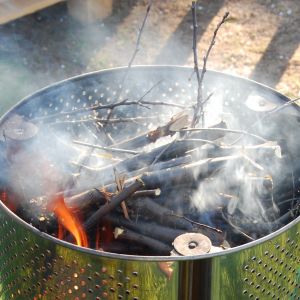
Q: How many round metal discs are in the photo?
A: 3